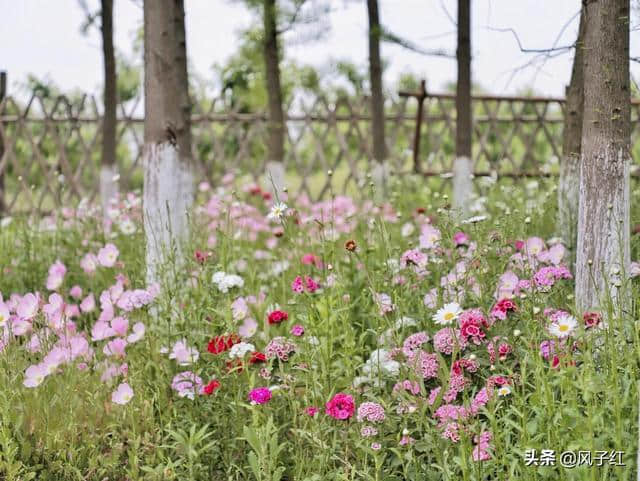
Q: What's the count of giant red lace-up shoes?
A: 0